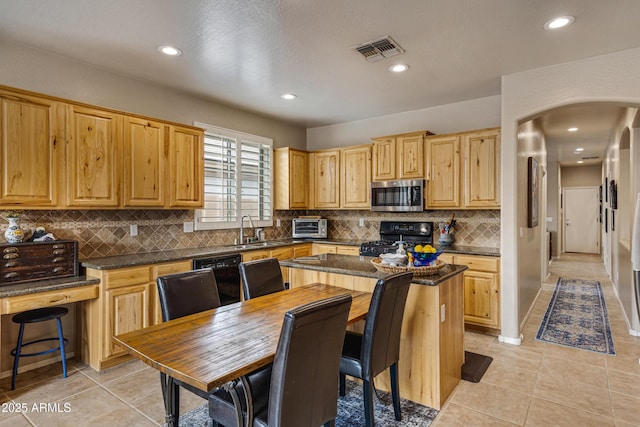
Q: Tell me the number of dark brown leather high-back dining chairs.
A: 4